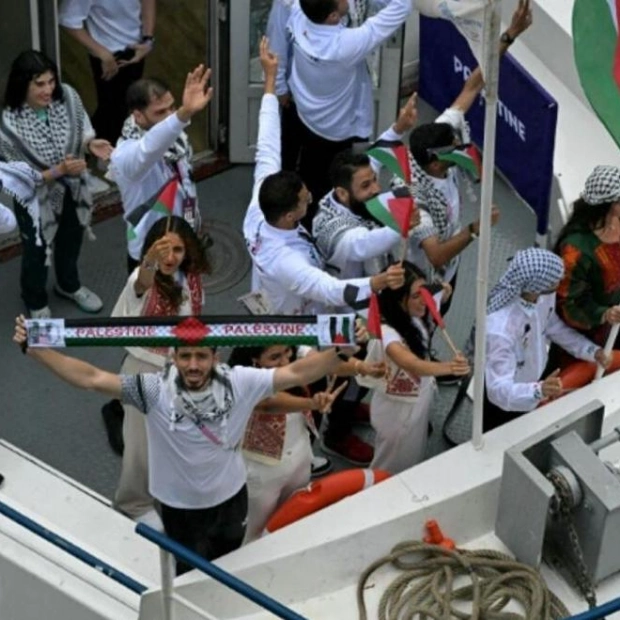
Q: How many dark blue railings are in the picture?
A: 3